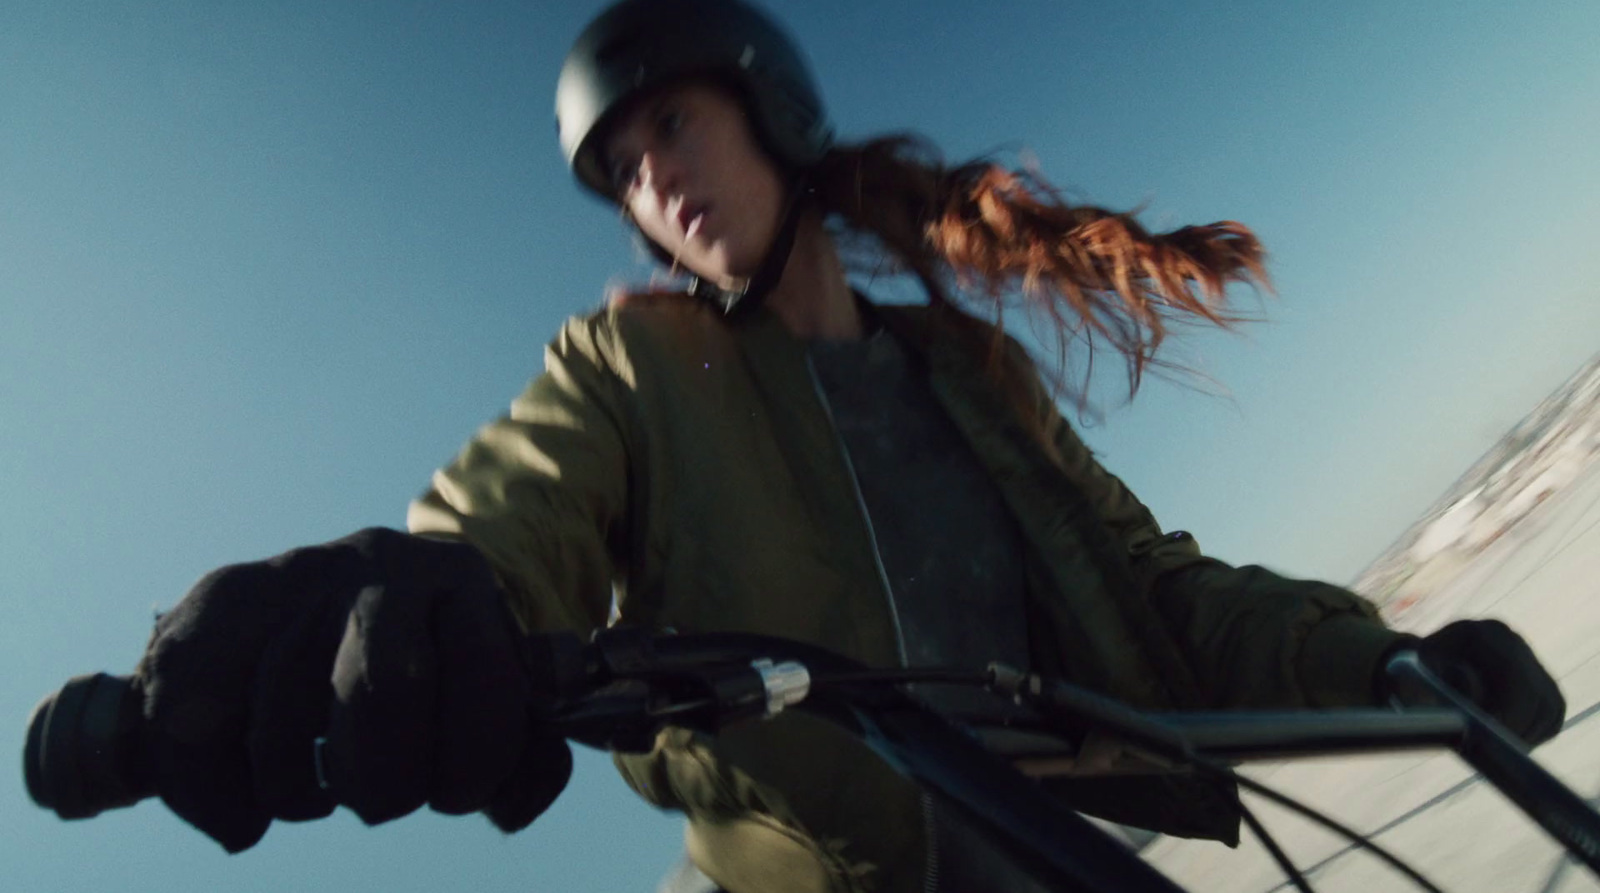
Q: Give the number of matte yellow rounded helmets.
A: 0